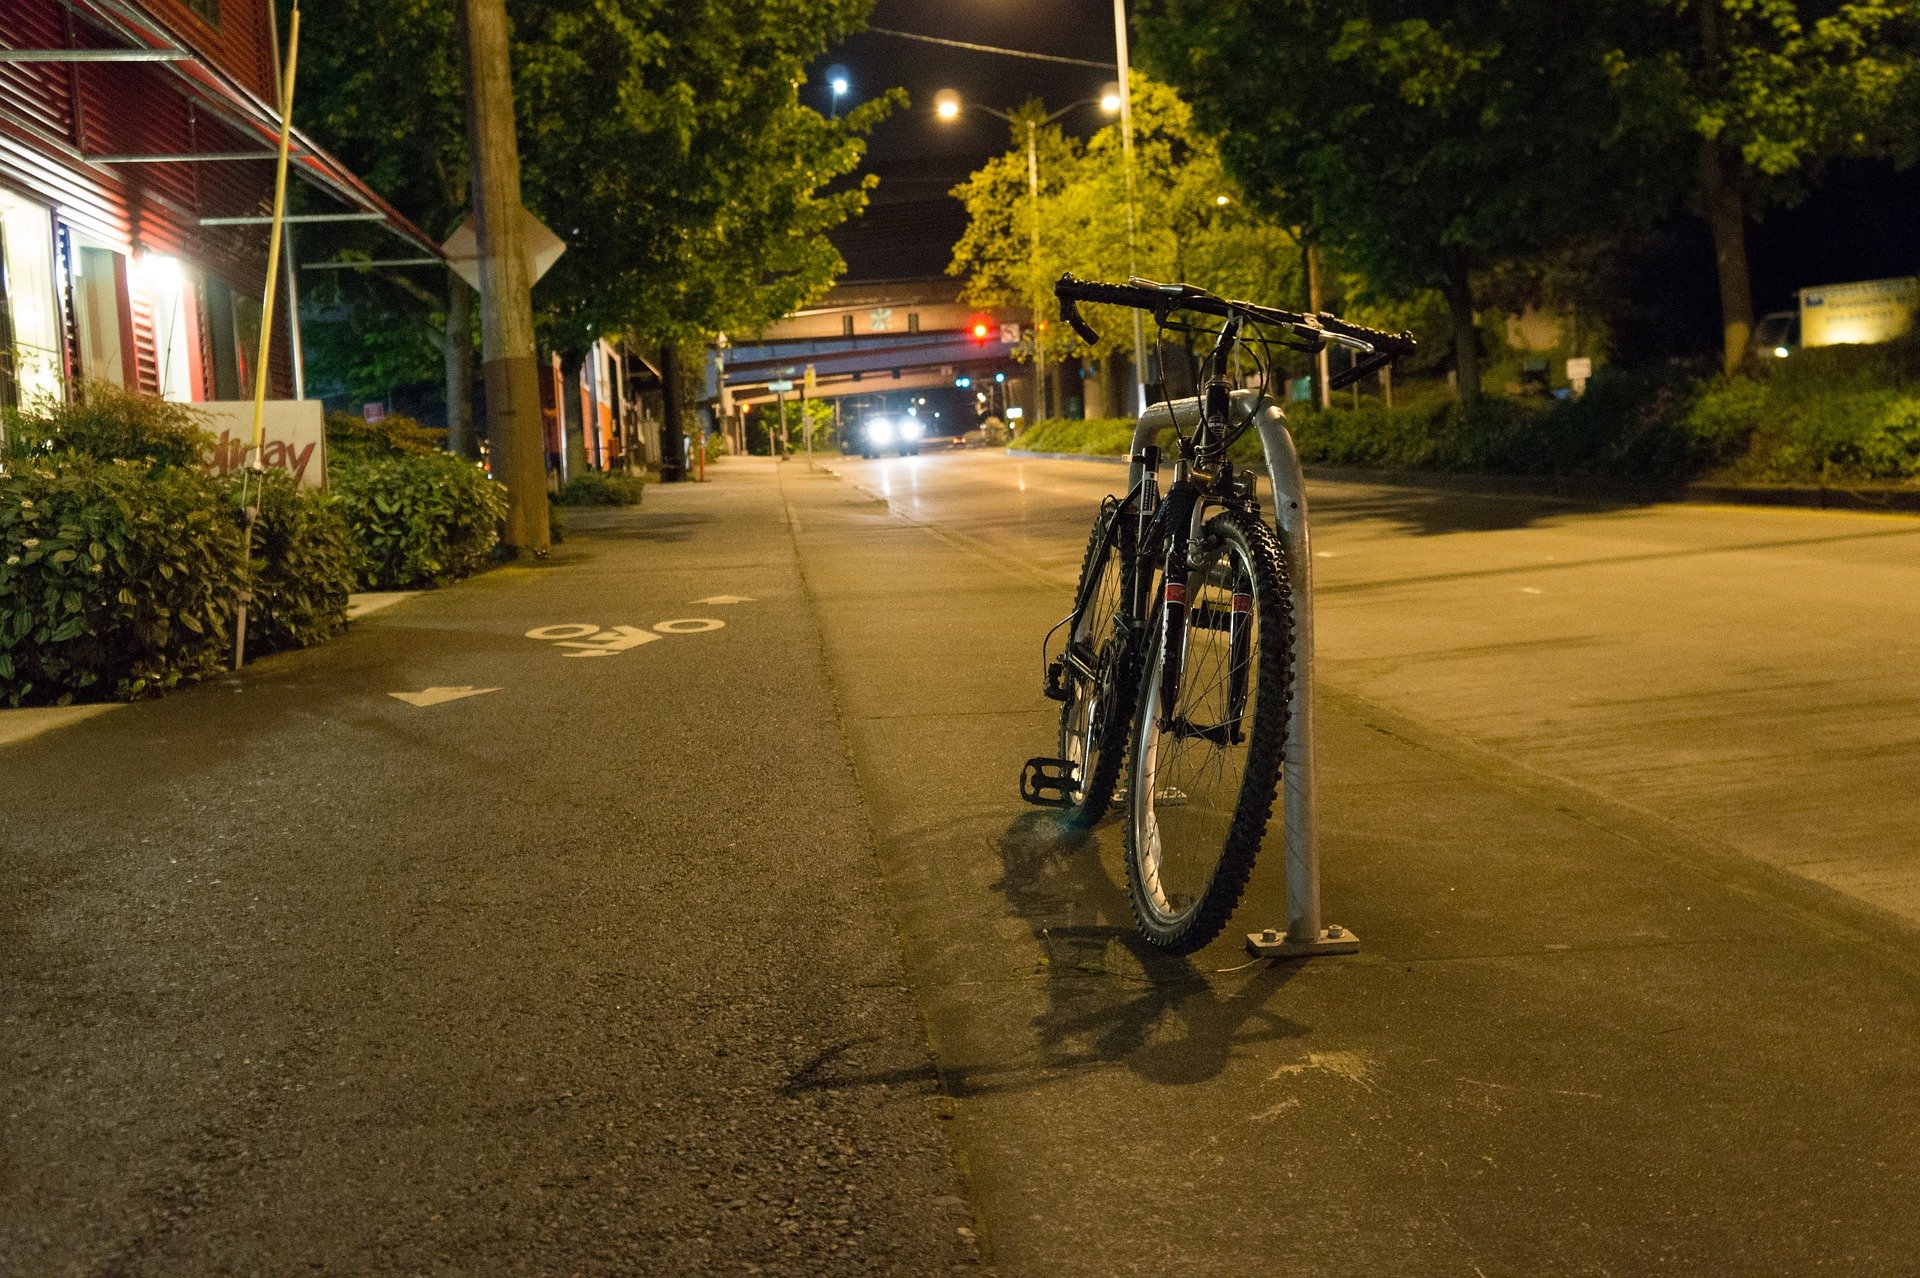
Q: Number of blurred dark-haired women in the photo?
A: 0